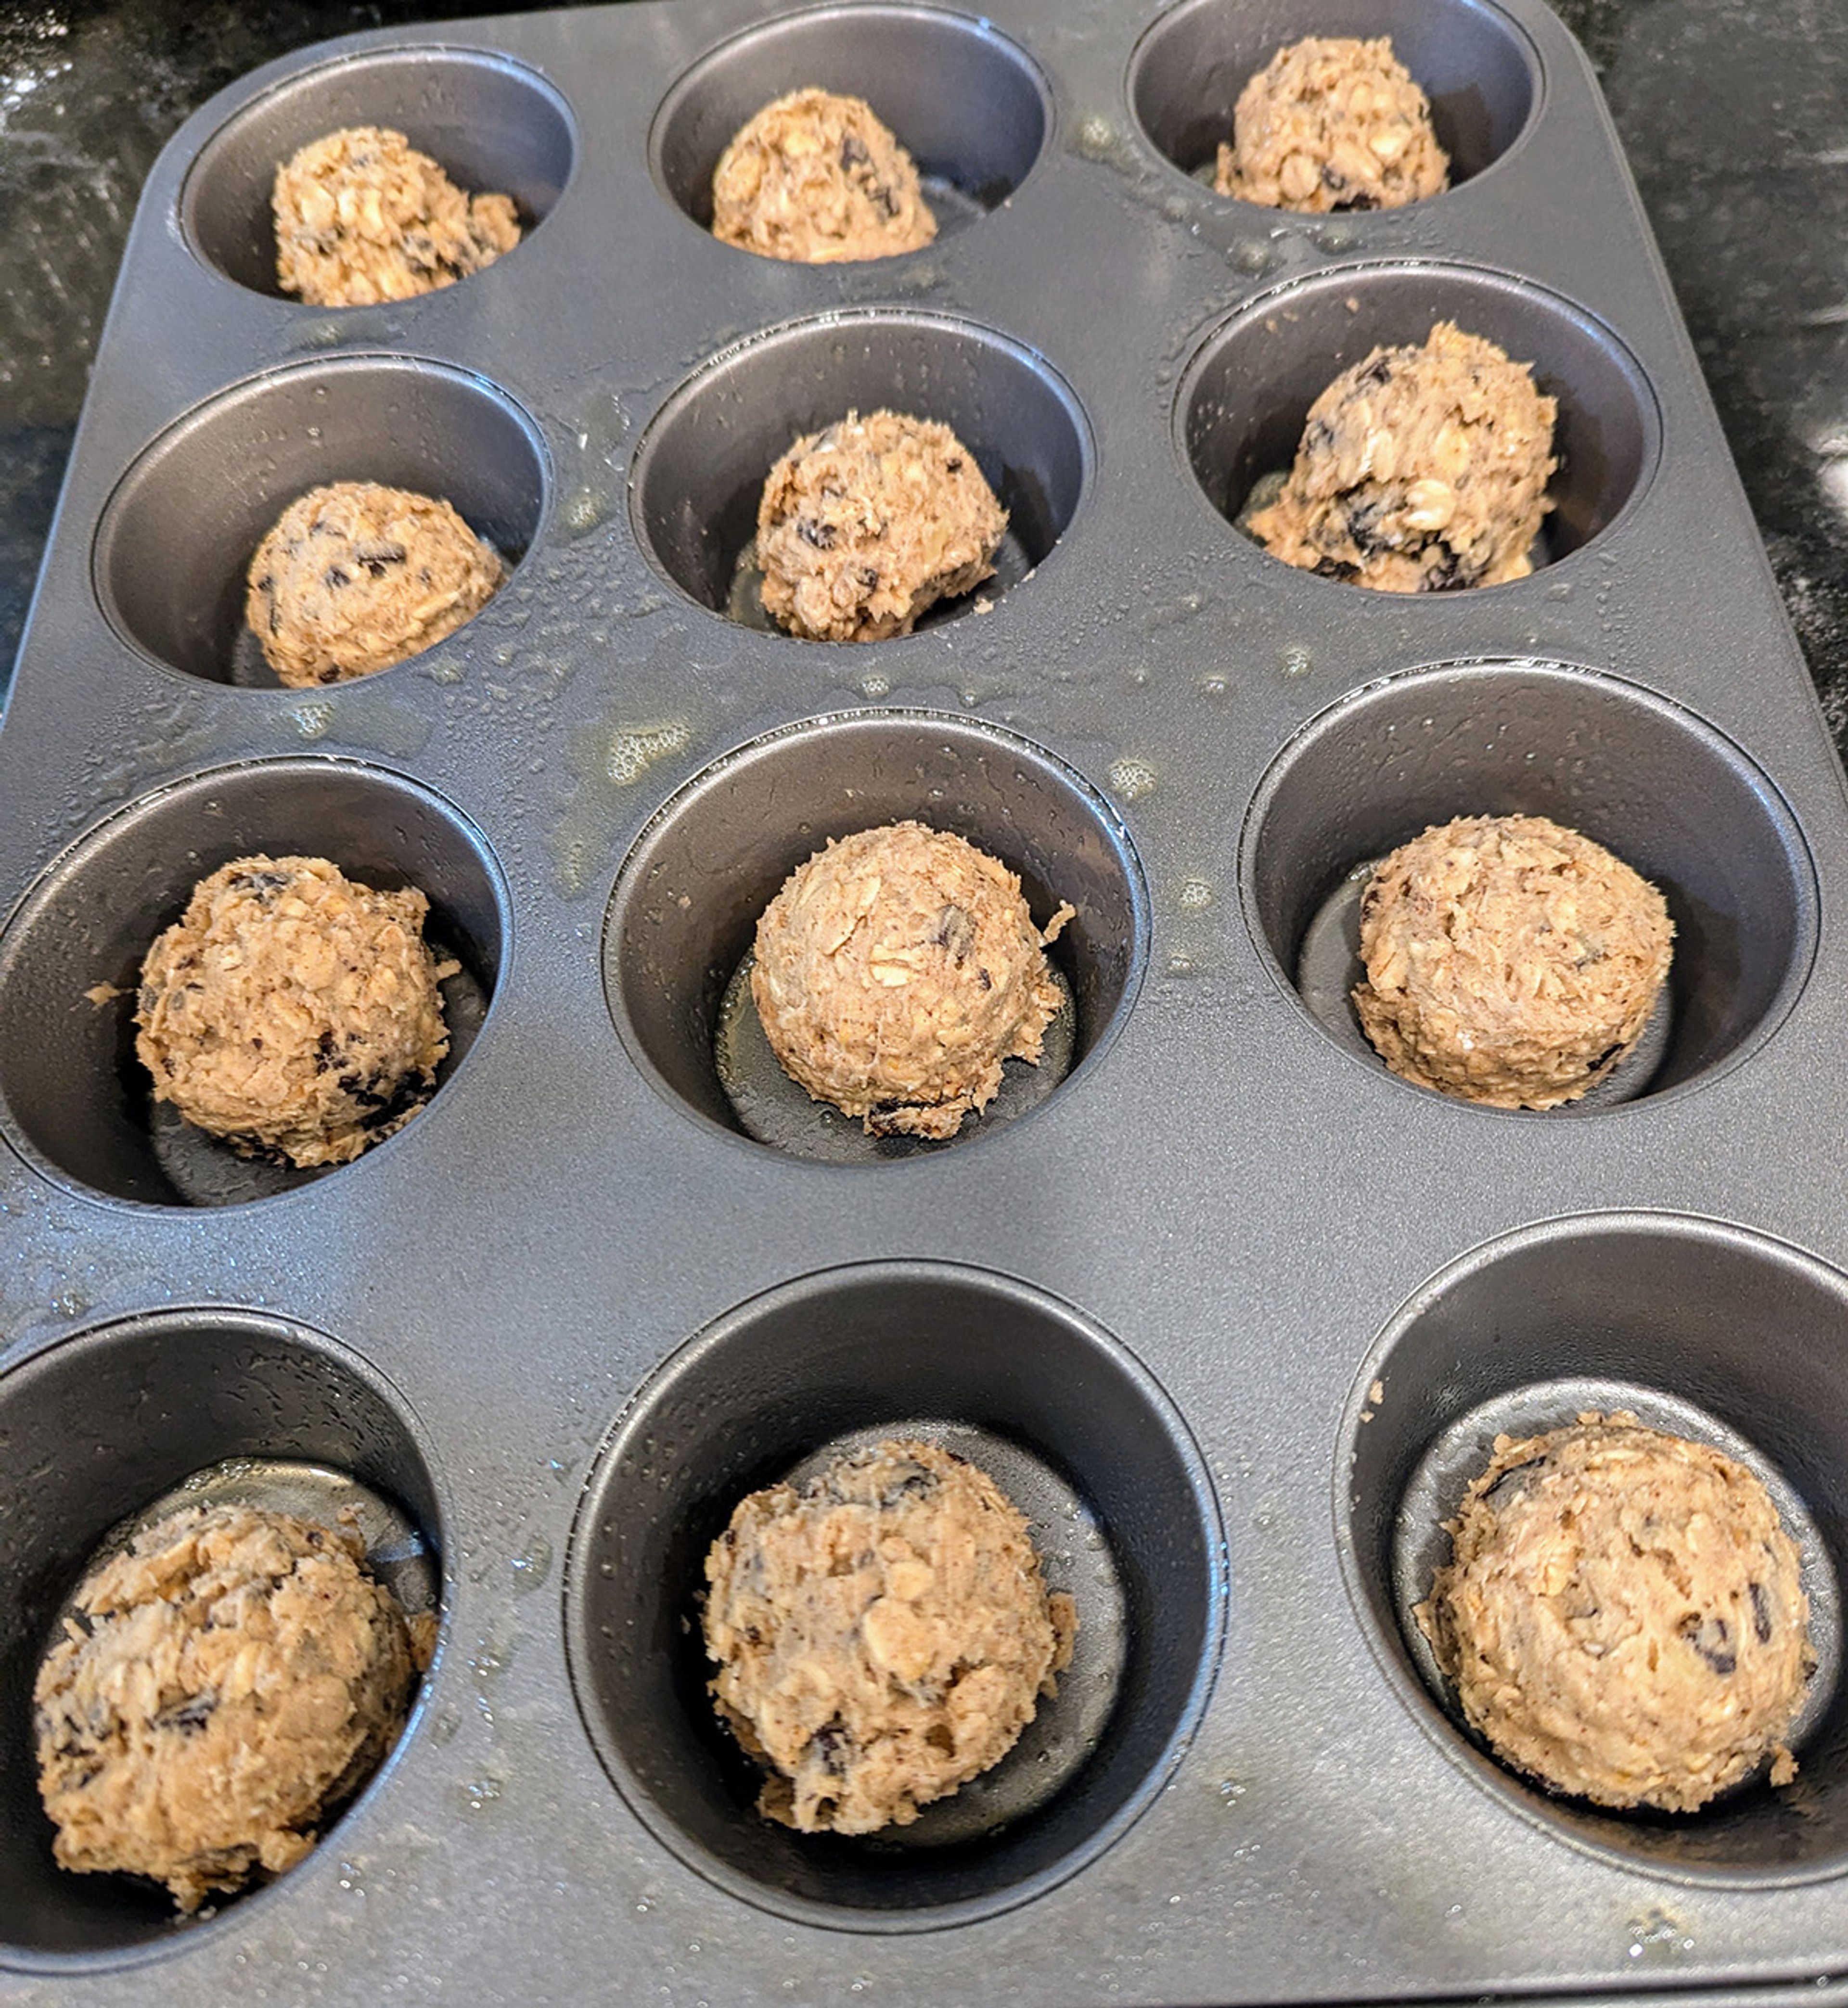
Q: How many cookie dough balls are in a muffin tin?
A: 12